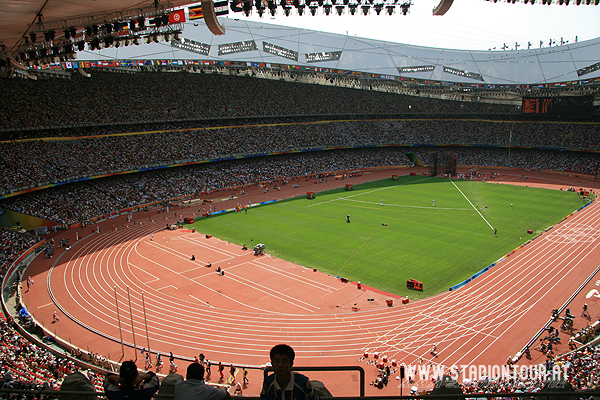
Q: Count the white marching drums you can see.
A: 0